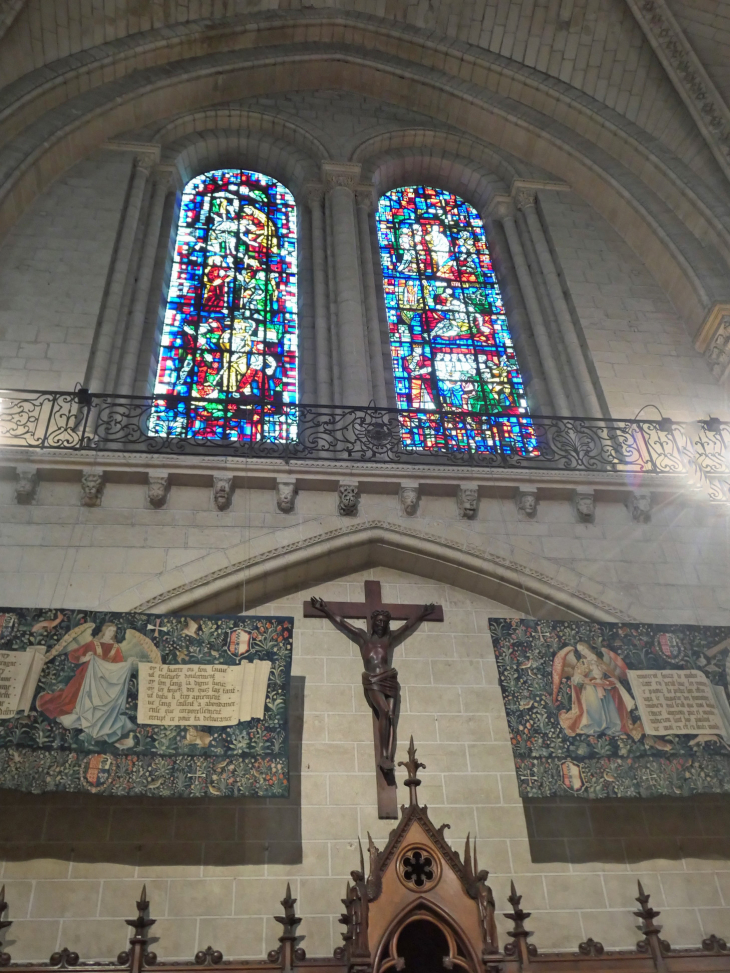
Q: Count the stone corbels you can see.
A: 11